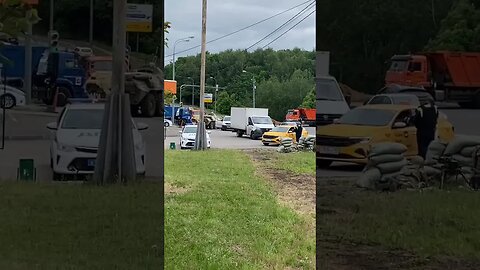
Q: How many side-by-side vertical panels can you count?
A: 3